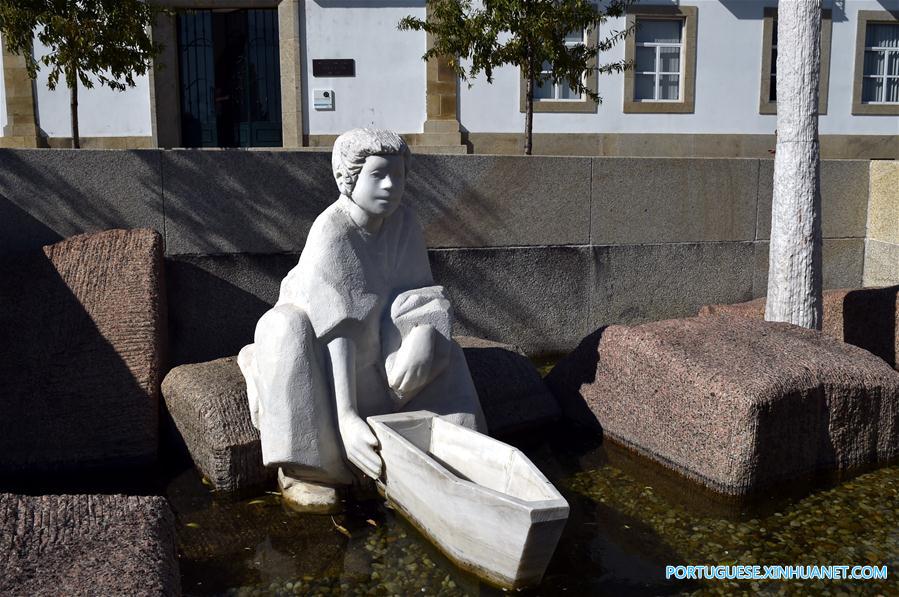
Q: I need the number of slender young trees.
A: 2